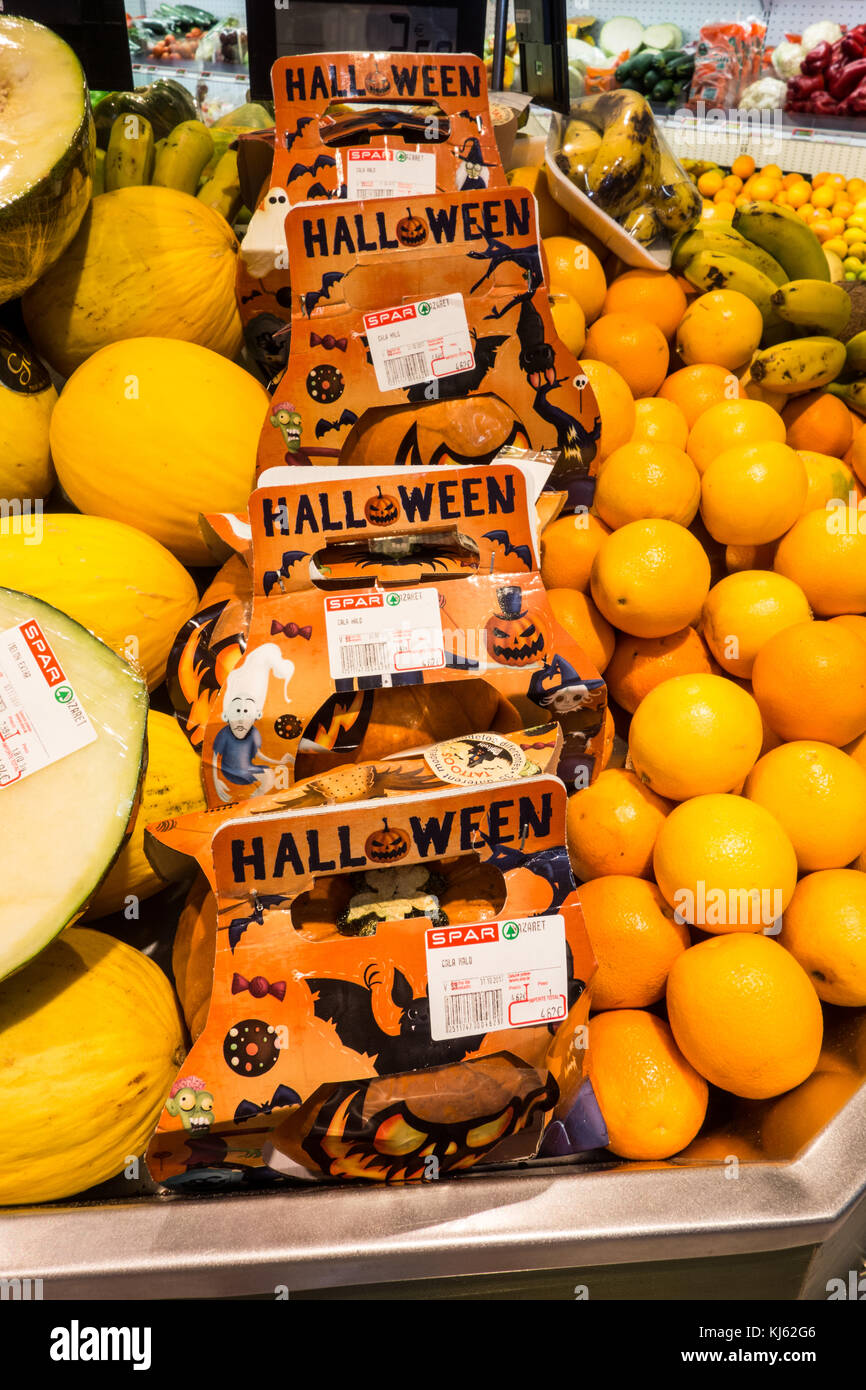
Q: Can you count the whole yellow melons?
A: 6